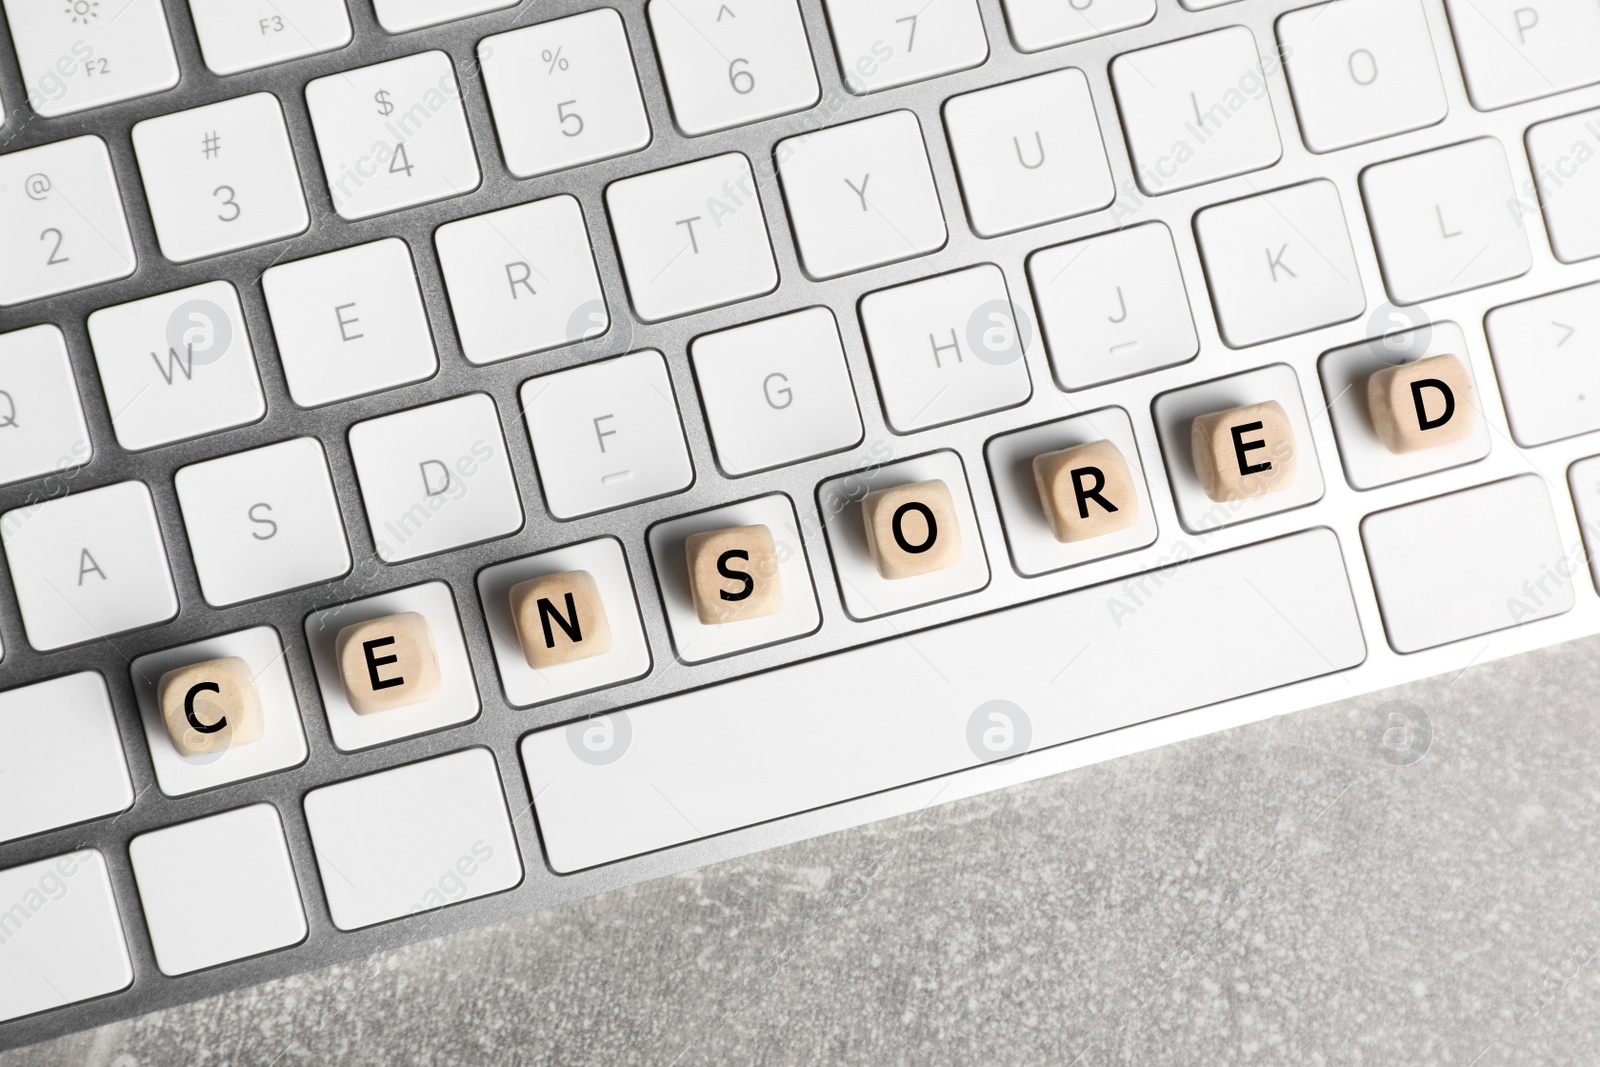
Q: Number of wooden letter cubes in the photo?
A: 8